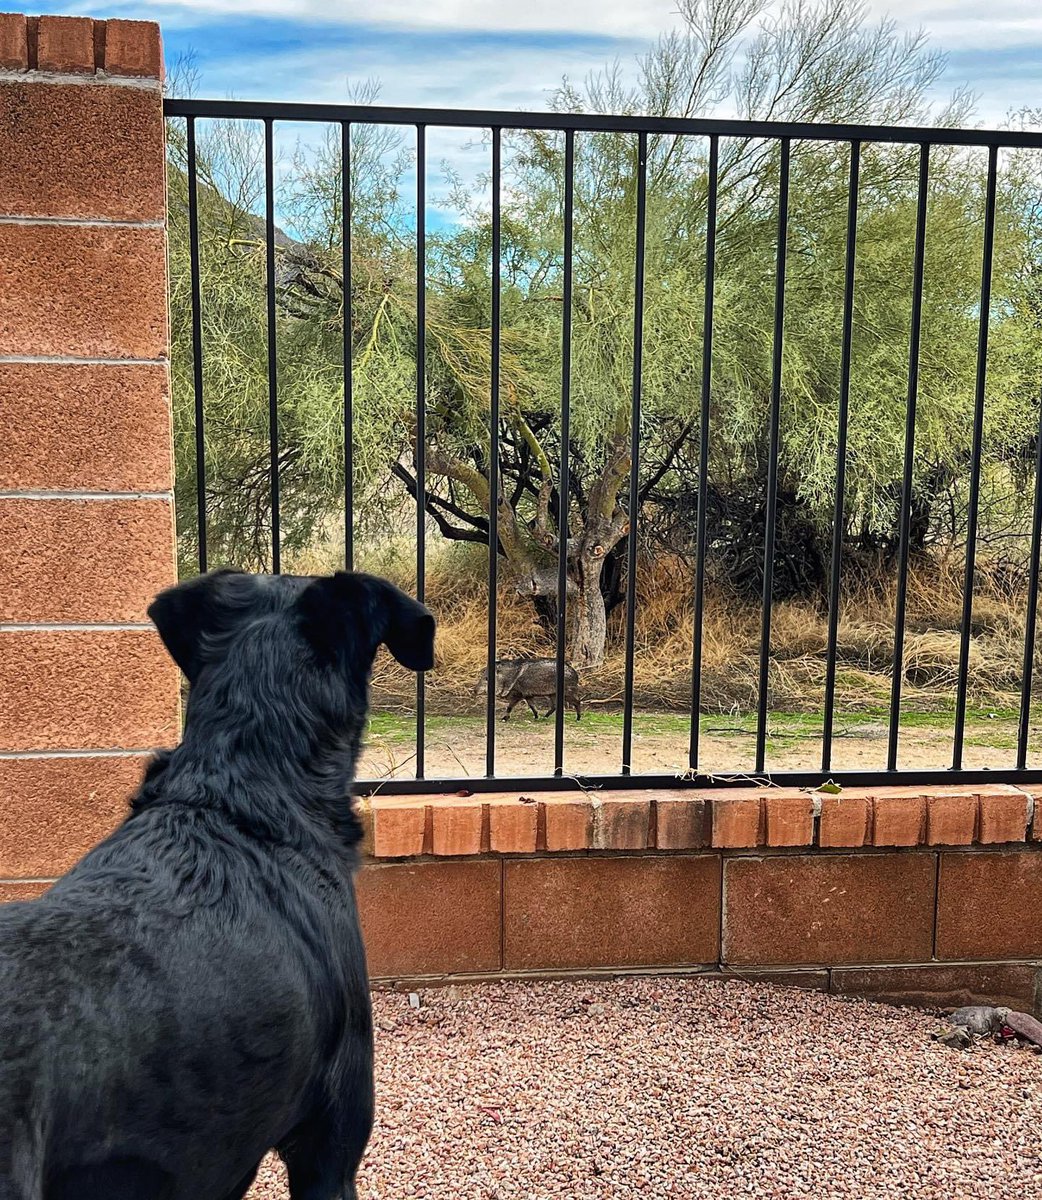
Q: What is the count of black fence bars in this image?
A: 13